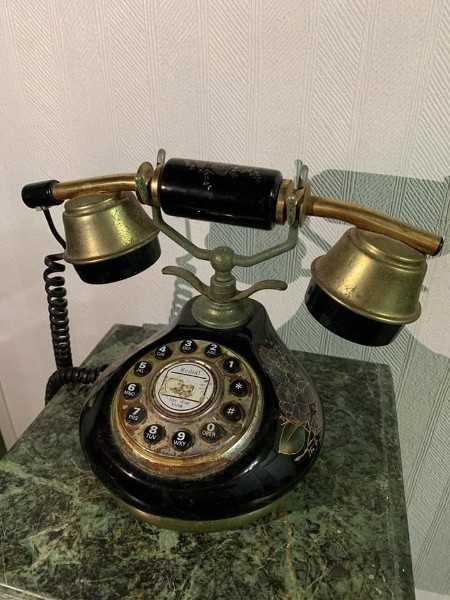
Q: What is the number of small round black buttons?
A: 12